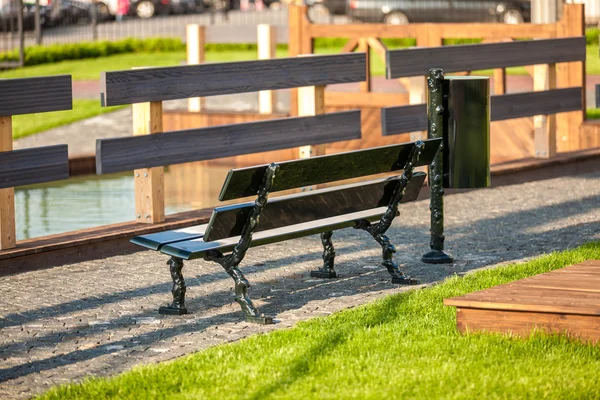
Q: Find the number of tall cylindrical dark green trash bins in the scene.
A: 1